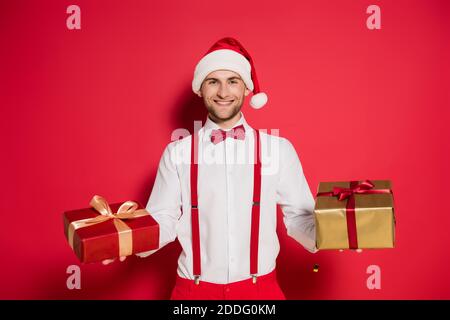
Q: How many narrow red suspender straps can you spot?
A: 2